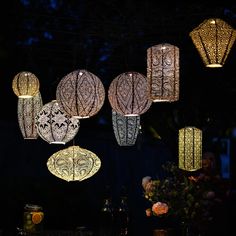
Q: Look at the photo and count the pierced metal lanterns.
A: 10